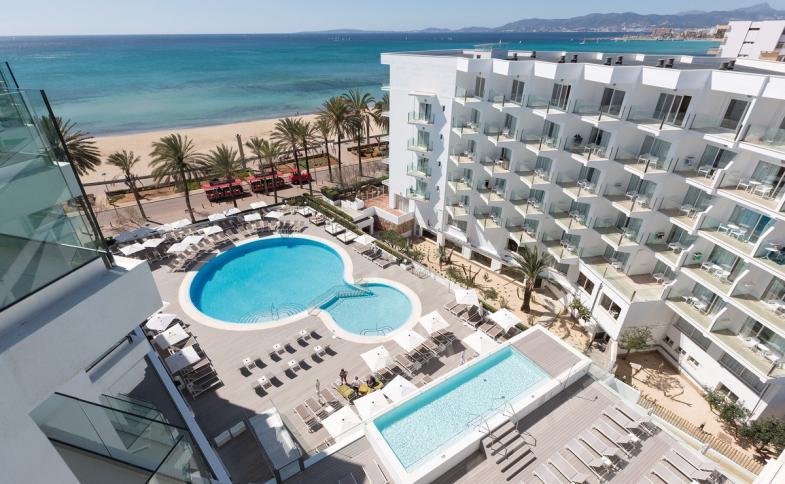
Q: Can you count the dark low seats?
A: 12